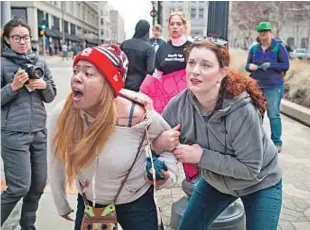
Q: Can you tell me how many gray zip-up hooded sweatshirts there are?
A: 1